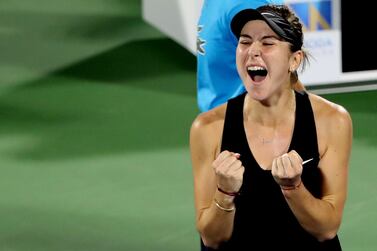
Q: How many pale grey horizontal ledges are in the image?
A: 1